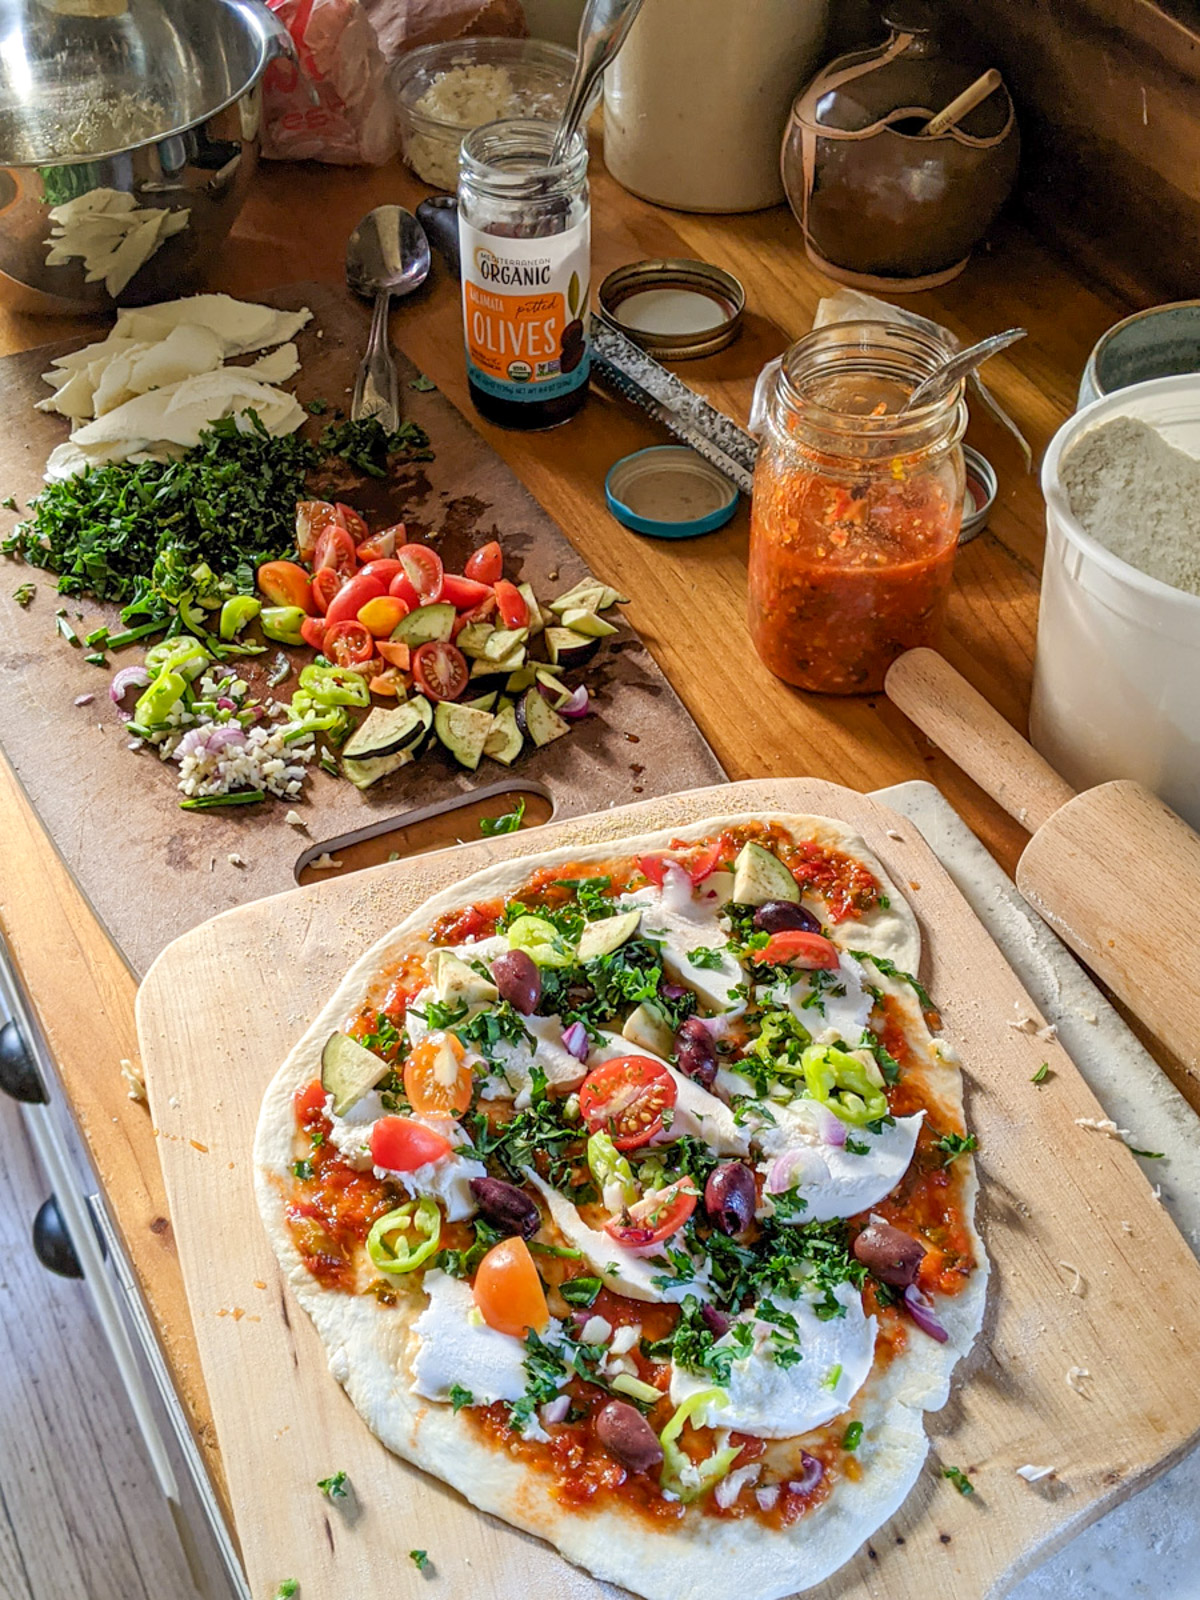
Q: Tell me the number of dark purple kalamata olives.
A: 7